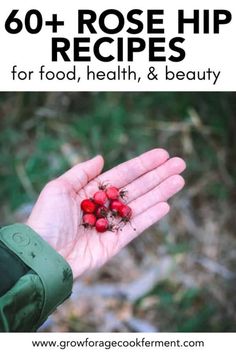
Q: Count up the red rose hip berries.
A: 8